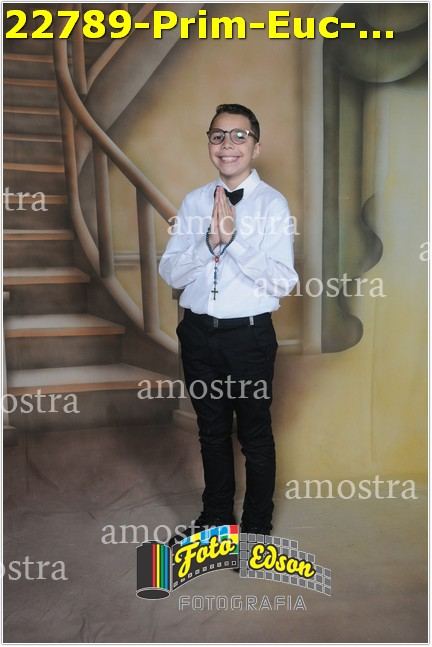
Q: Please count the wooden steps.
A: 10